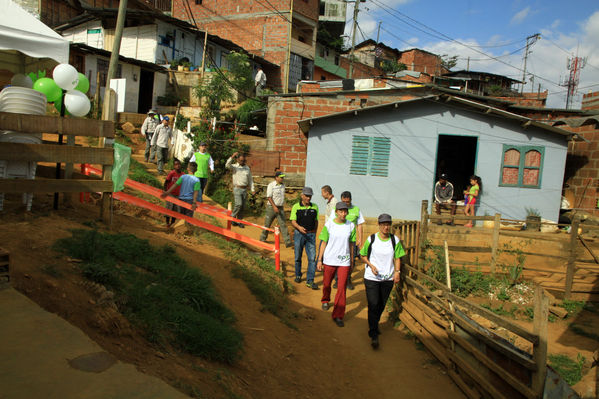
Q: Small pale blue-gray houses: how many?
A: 1